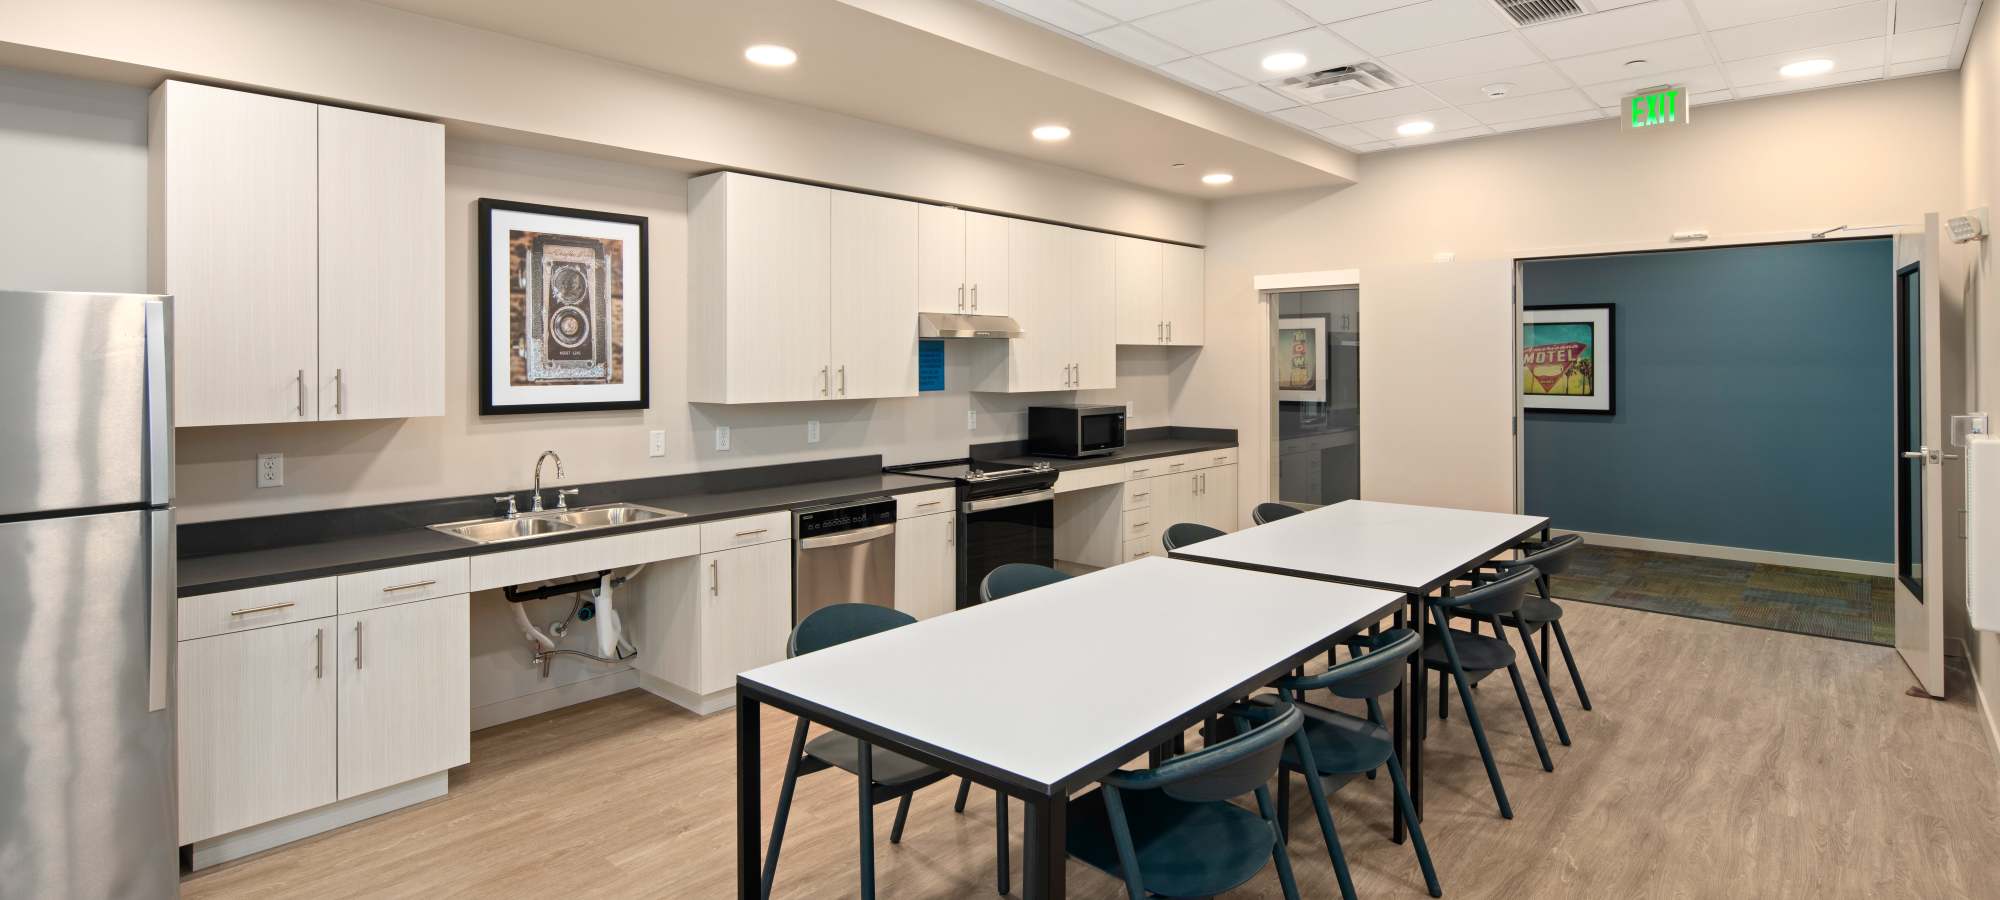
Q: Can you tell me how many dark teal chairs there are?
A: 8